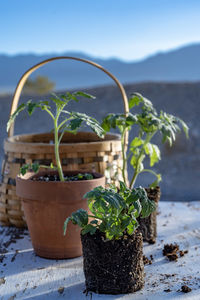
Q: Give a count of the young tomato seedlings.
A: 3